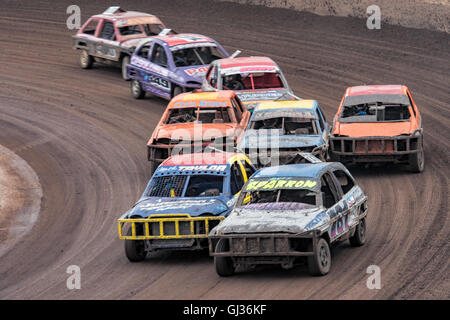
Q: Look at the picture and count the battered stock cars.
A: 8